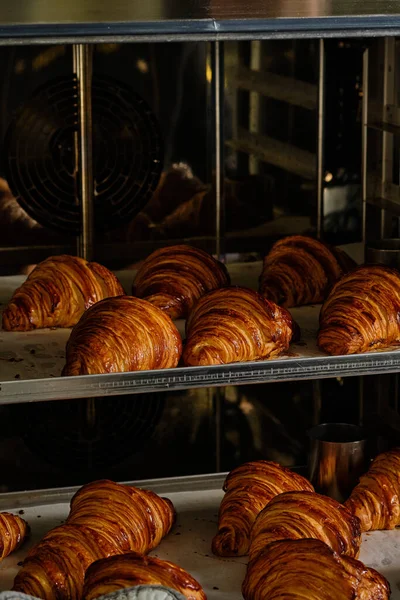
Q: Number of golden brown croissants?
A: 13